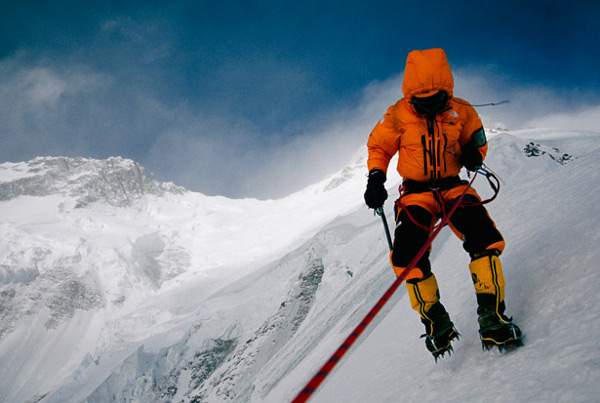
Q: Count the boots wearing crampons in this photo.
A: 2